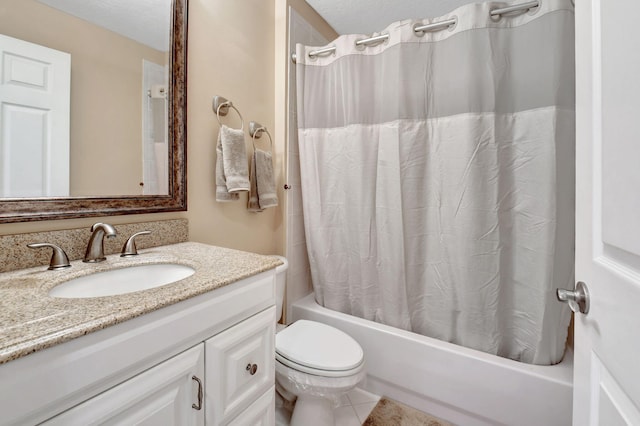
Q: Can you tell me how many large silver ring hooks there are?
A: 2